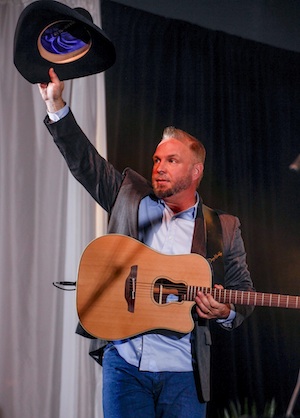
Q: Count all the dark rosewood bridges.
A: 1